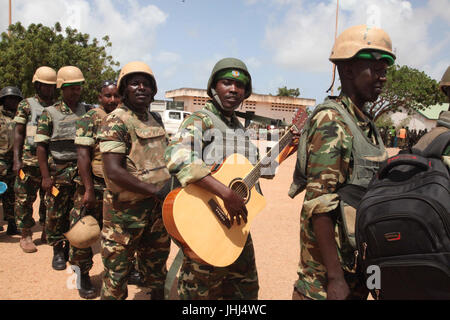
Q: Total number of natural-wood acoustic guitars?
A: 1